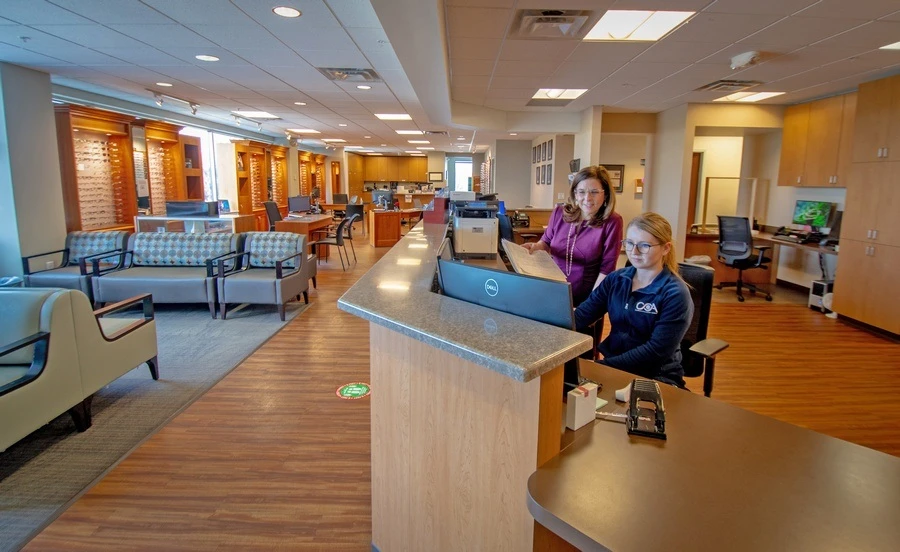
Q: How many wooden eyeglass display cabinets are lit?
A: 6